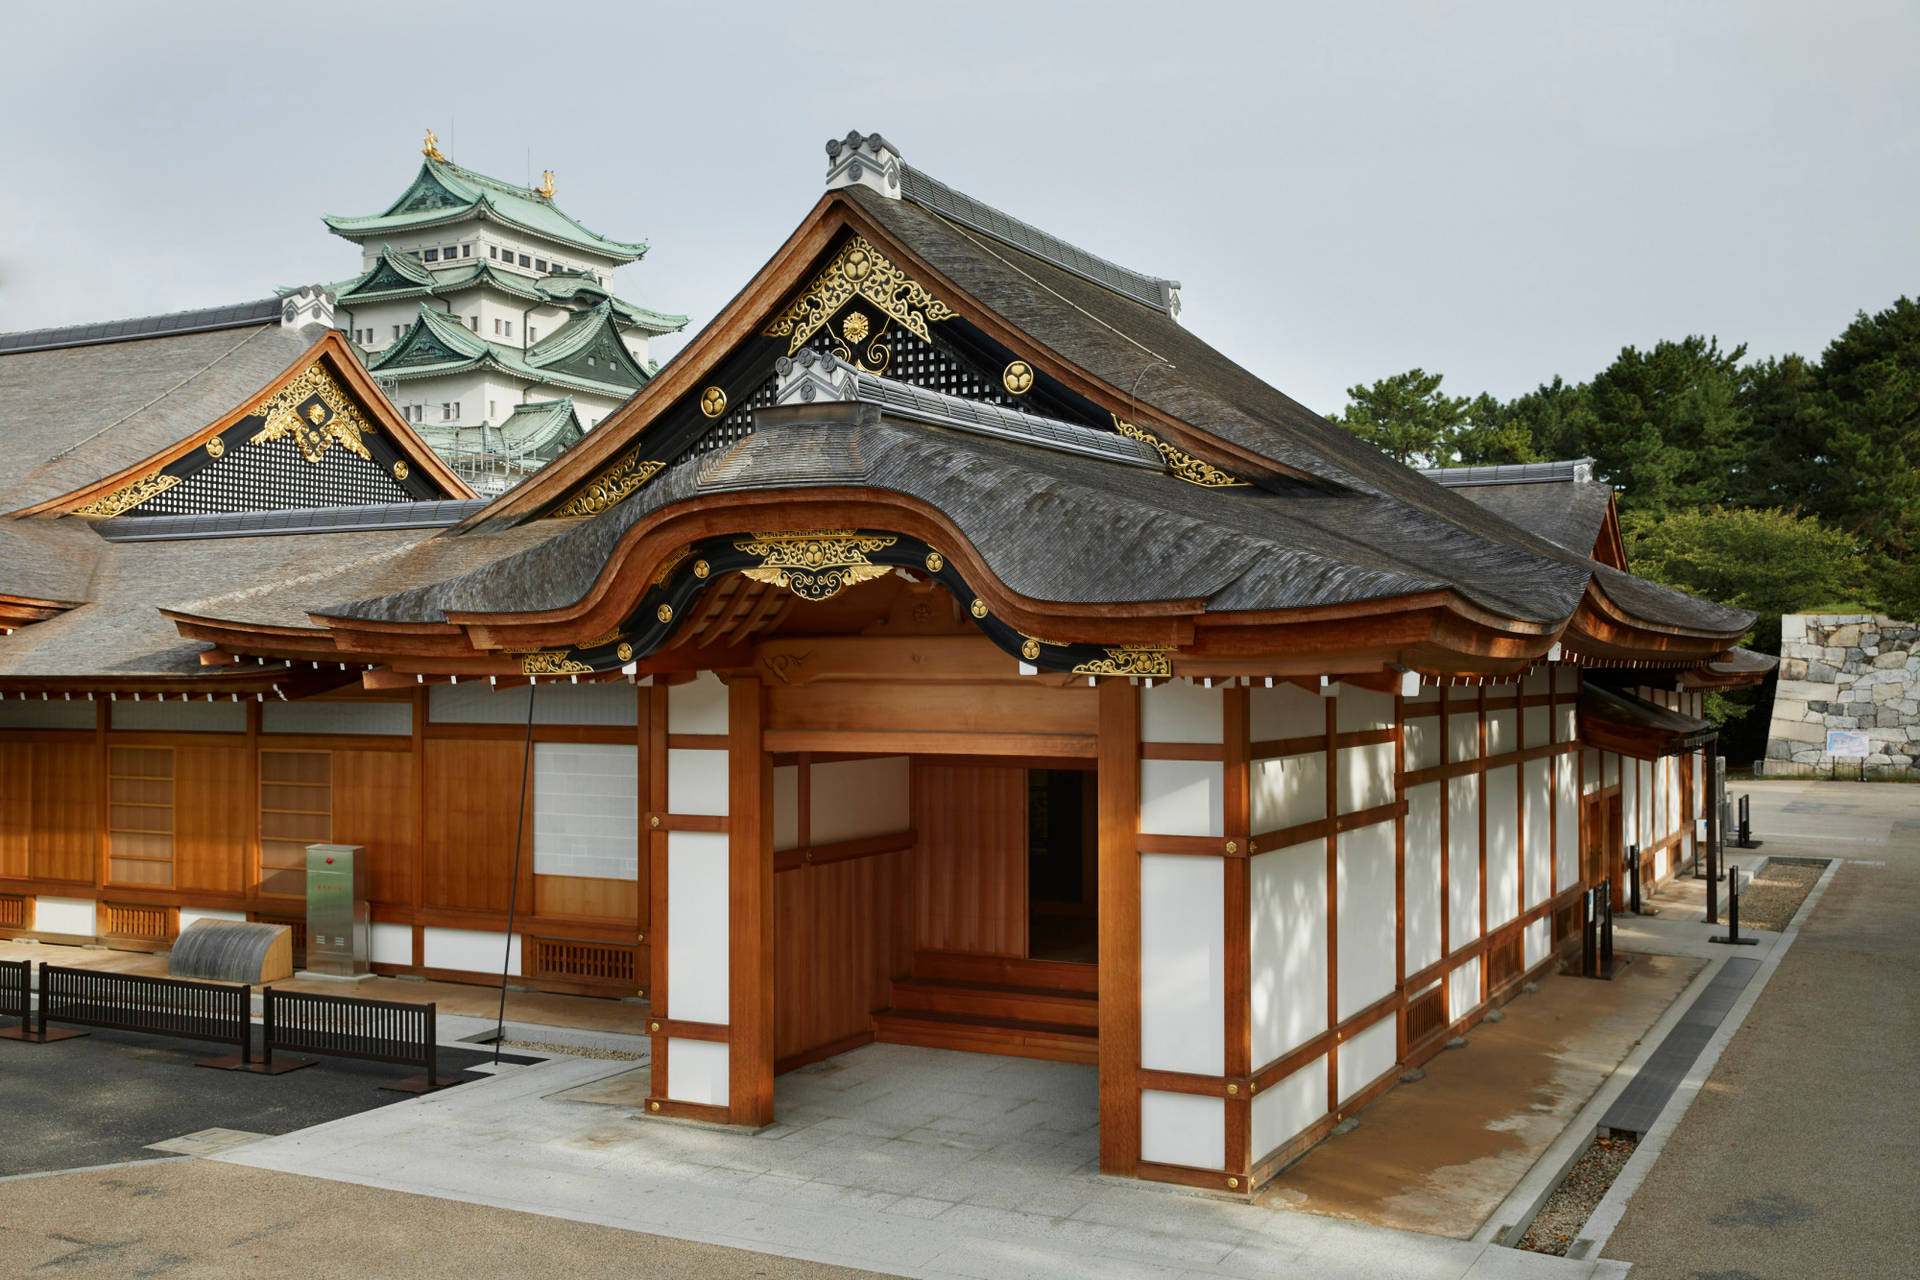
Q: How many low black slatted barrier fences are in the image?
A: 3